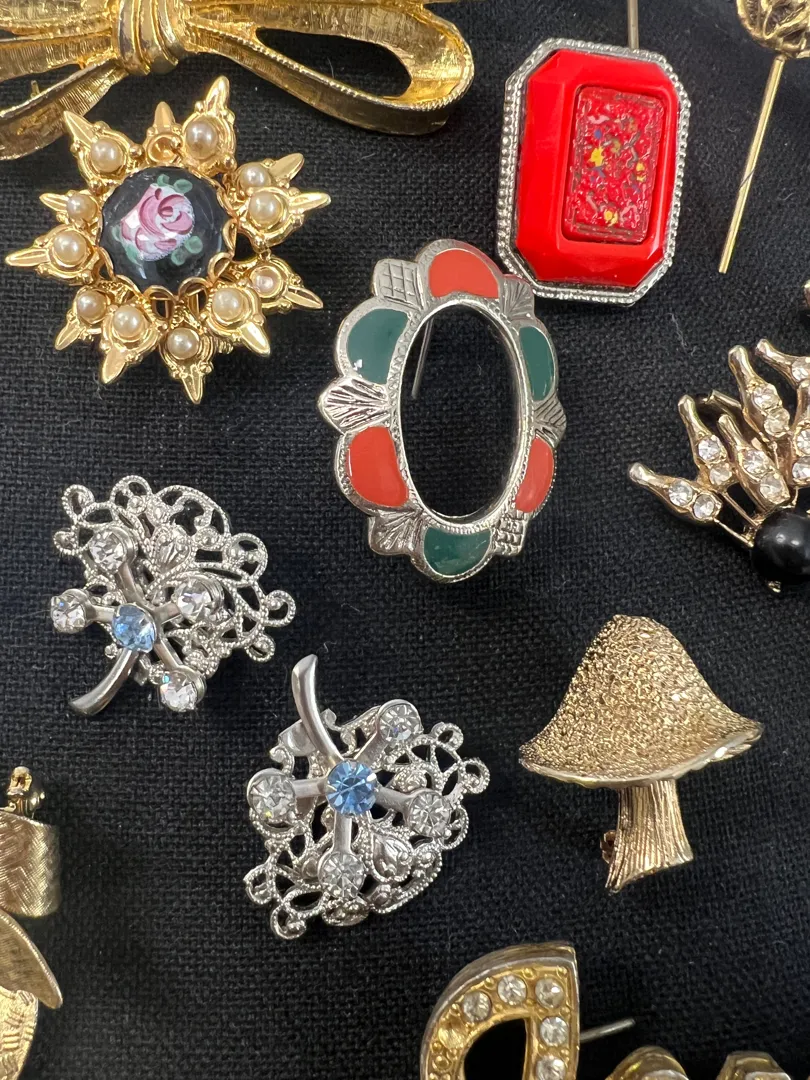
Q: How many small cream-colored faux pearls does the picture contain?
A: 11